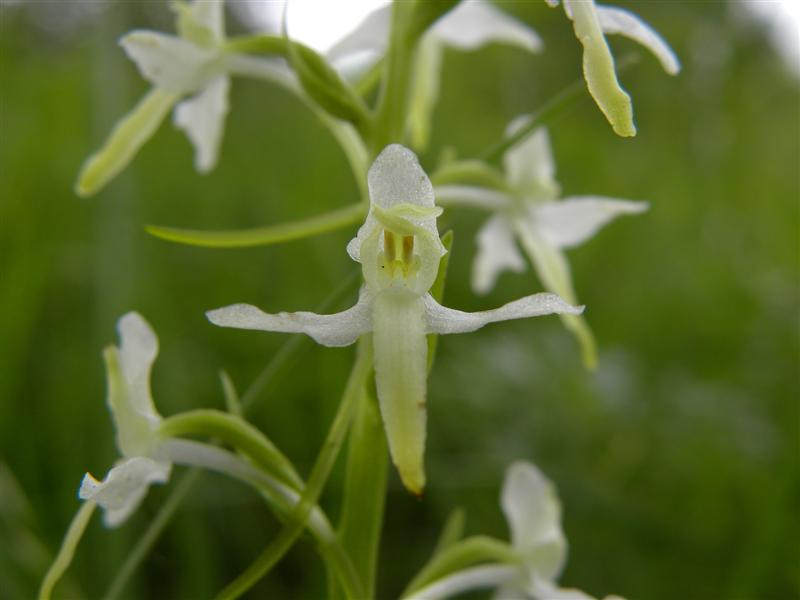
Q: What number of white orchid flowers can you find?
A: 7